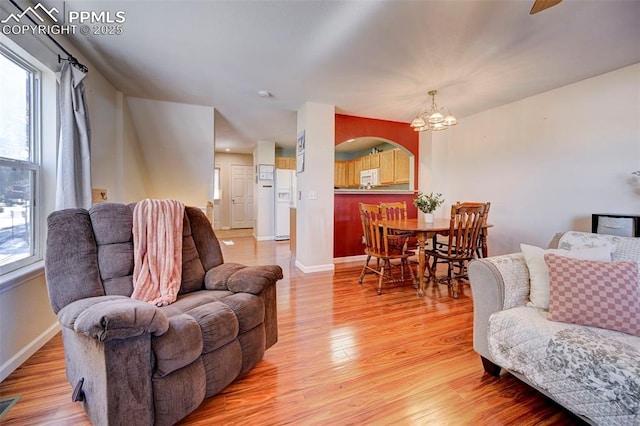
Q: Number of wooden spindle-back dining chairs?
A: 4